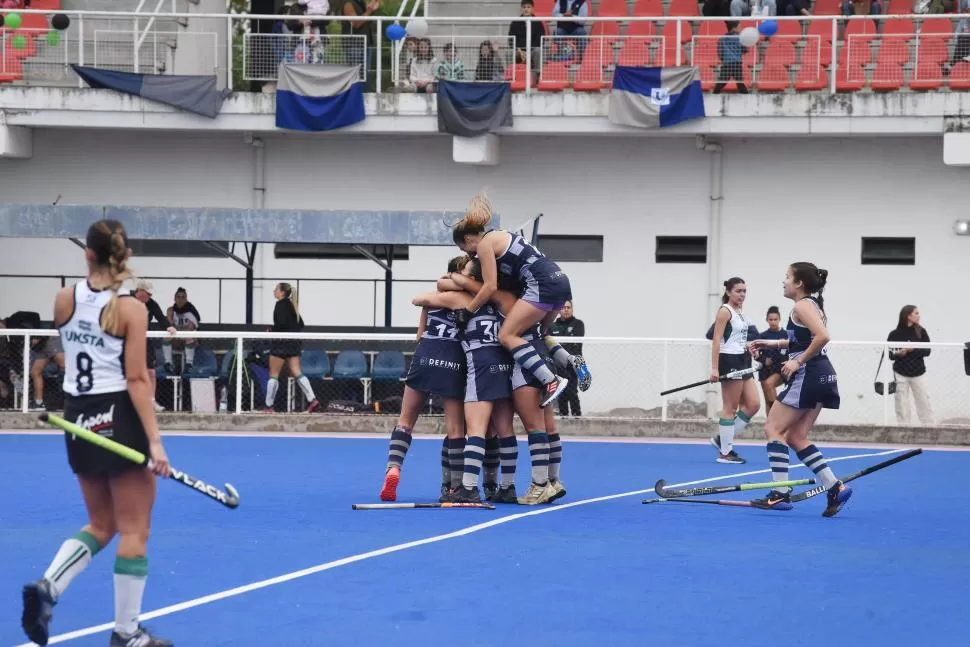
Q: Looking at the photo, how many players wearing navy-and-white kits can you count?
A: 6